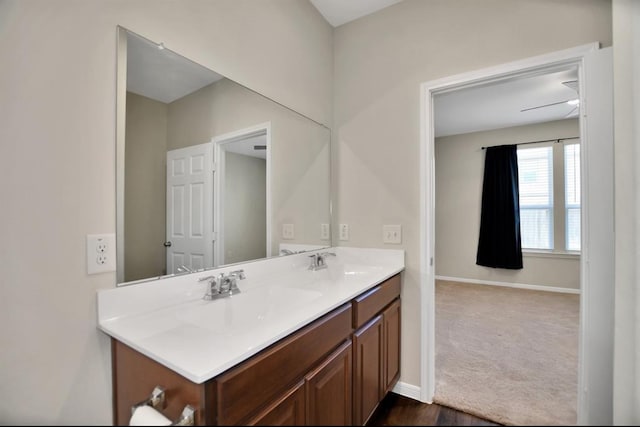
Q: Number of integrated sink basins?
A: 2